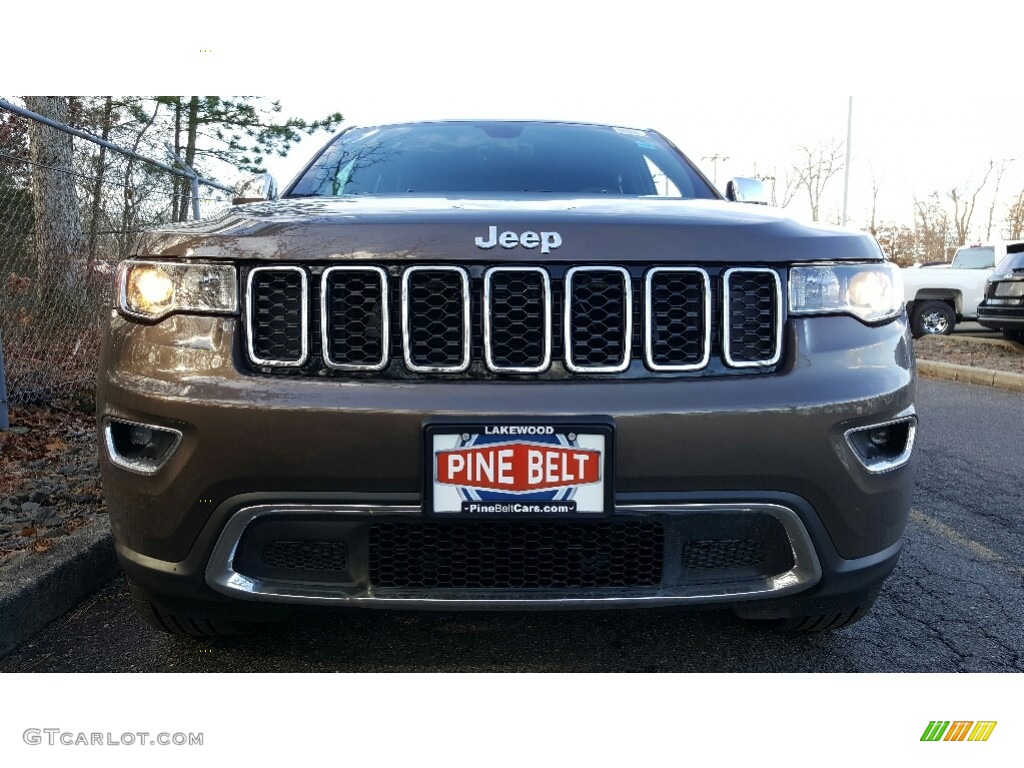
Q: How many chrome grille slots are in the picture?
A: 7